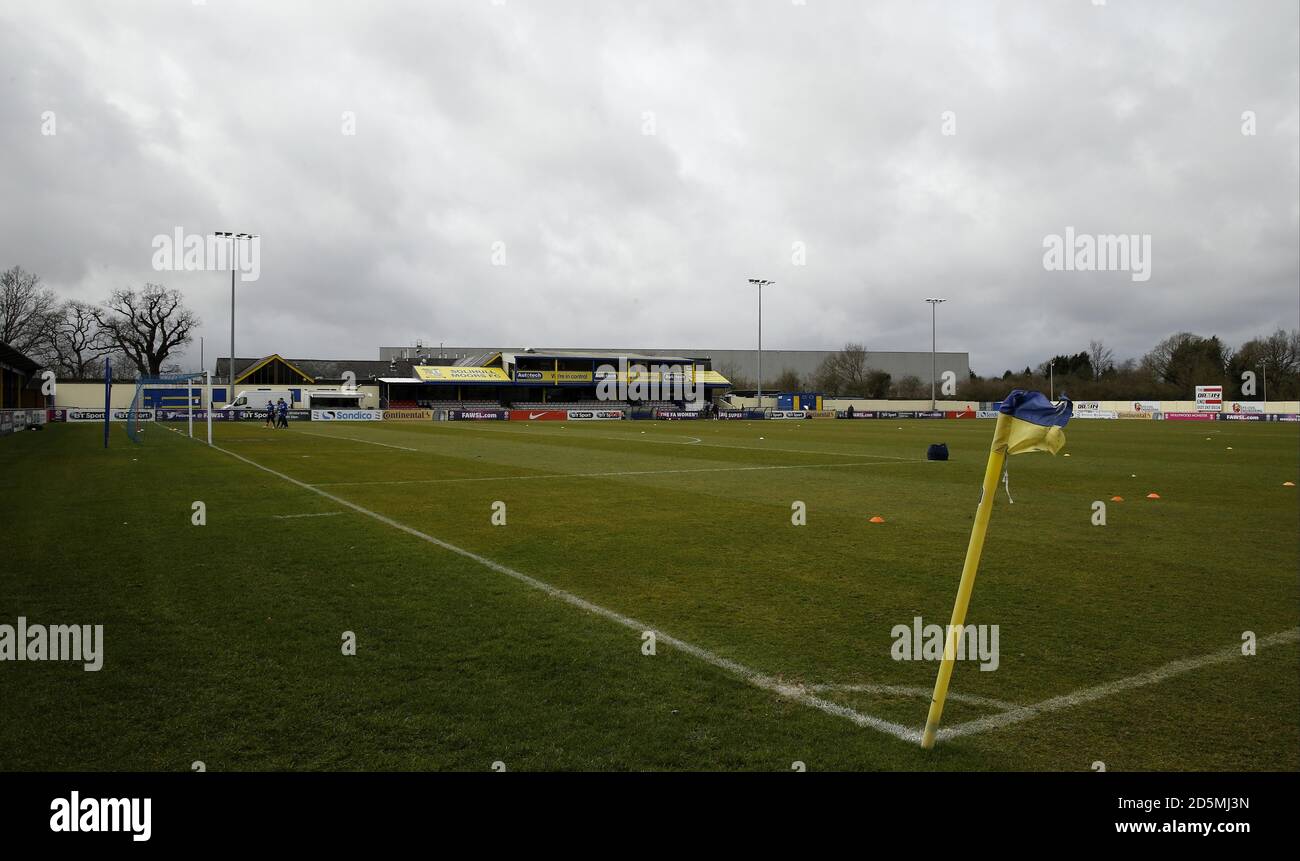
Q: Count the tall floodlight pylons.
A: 3